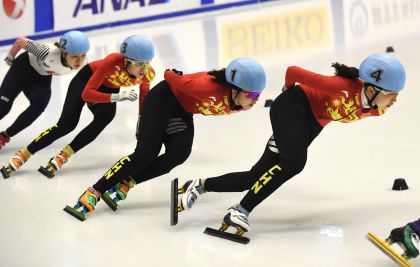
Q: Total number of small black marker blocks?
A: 3